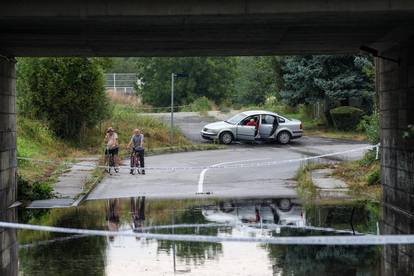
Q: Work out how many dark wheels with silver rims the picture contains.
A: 2